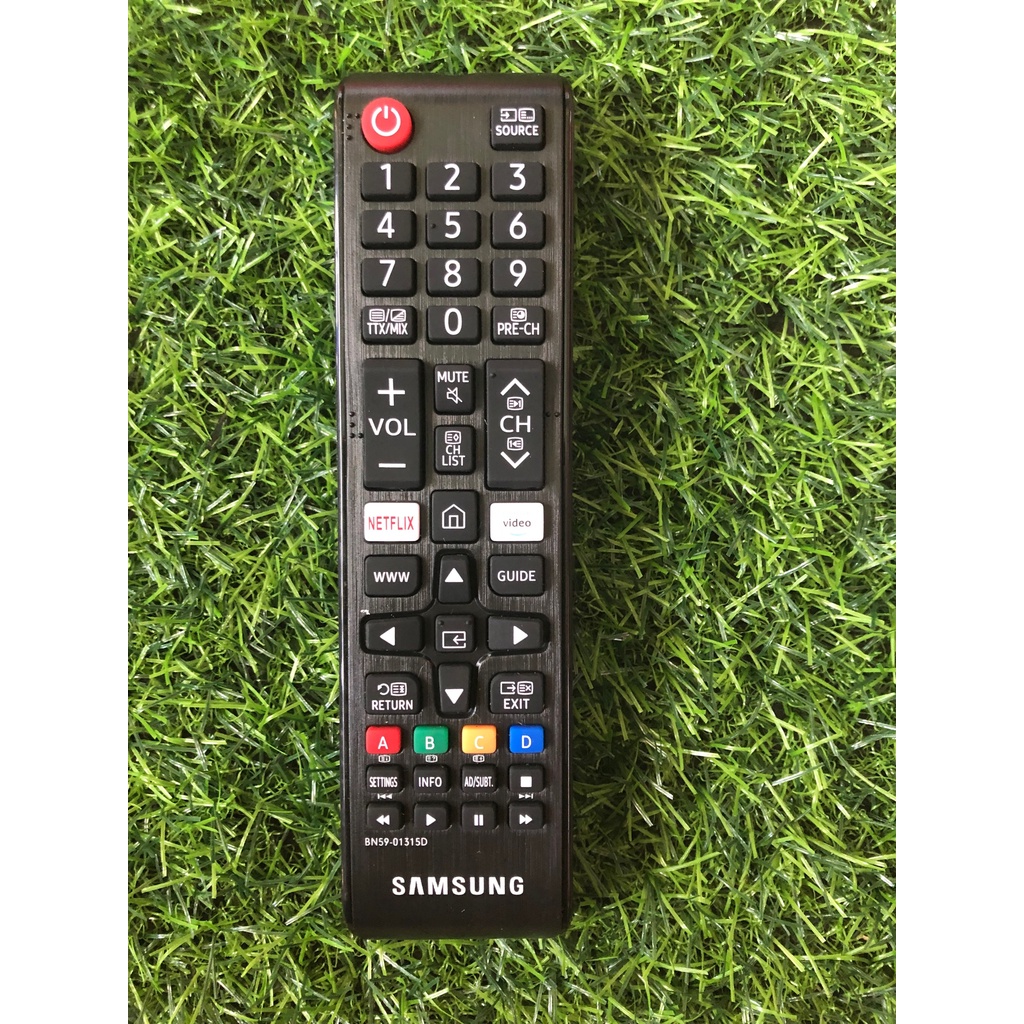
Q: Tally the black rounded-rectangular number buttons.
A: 10